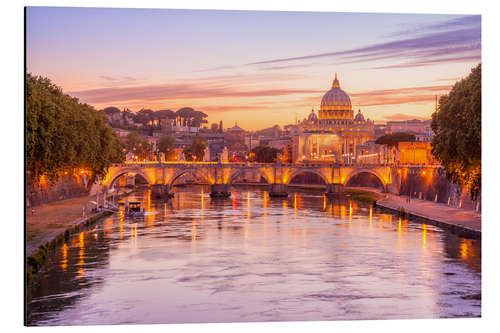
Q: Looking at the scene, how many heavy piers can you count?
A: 4